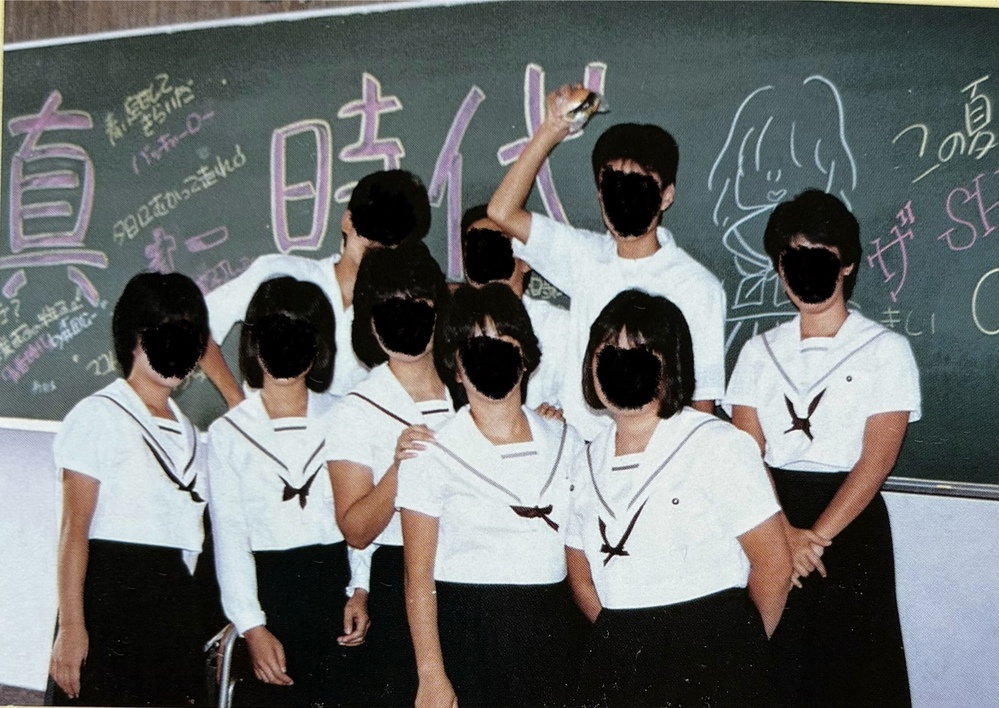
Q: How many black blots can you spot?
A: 9